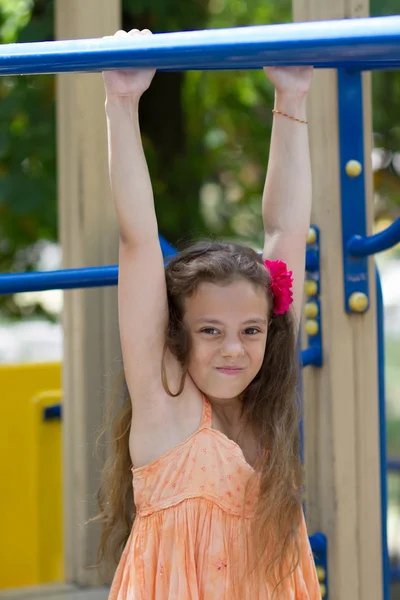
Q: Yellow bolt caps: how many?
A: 8